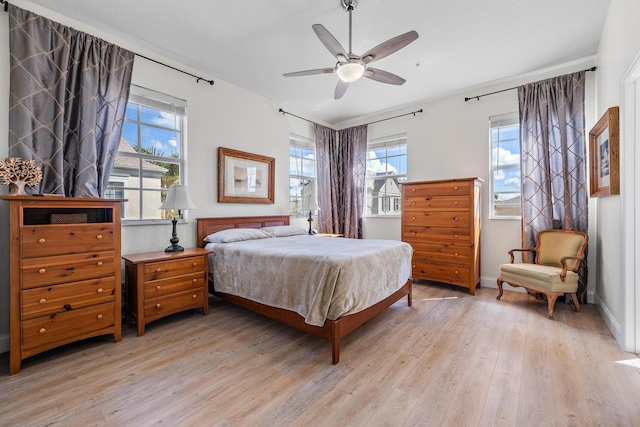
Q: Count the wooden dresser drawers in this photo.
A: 13